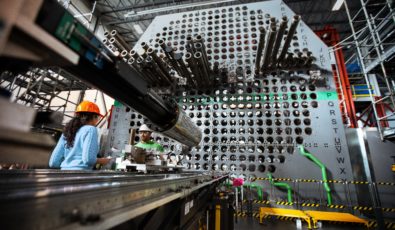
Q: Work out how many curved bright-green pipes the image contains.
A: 3